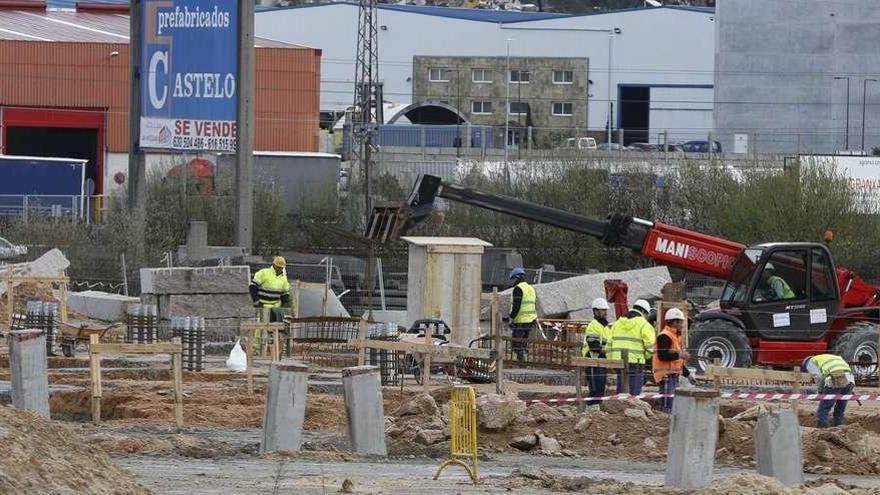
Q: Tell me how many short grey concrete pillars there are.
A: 5